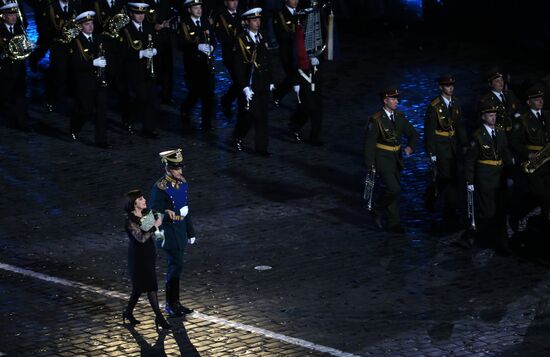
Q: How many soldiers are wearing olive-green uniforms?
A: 5